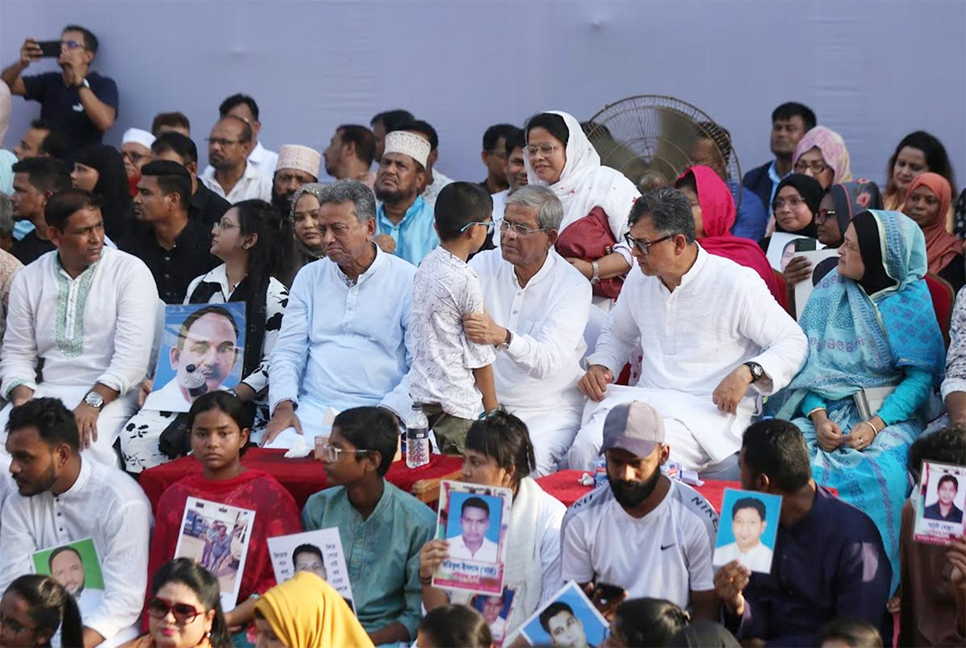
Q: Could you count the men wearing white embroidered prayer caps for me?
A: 2